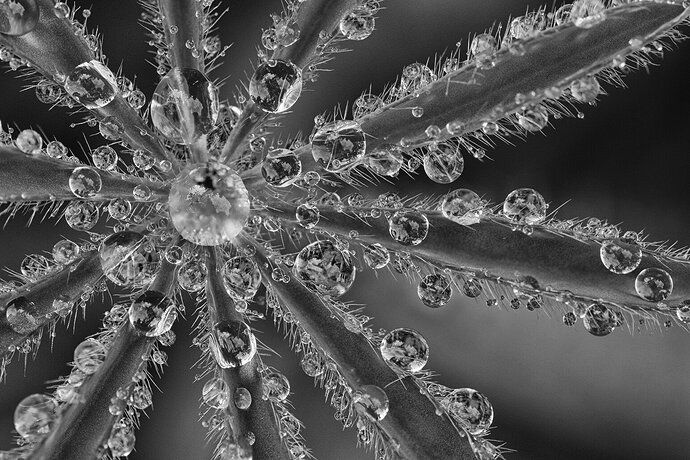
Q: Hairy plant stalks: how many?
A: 10